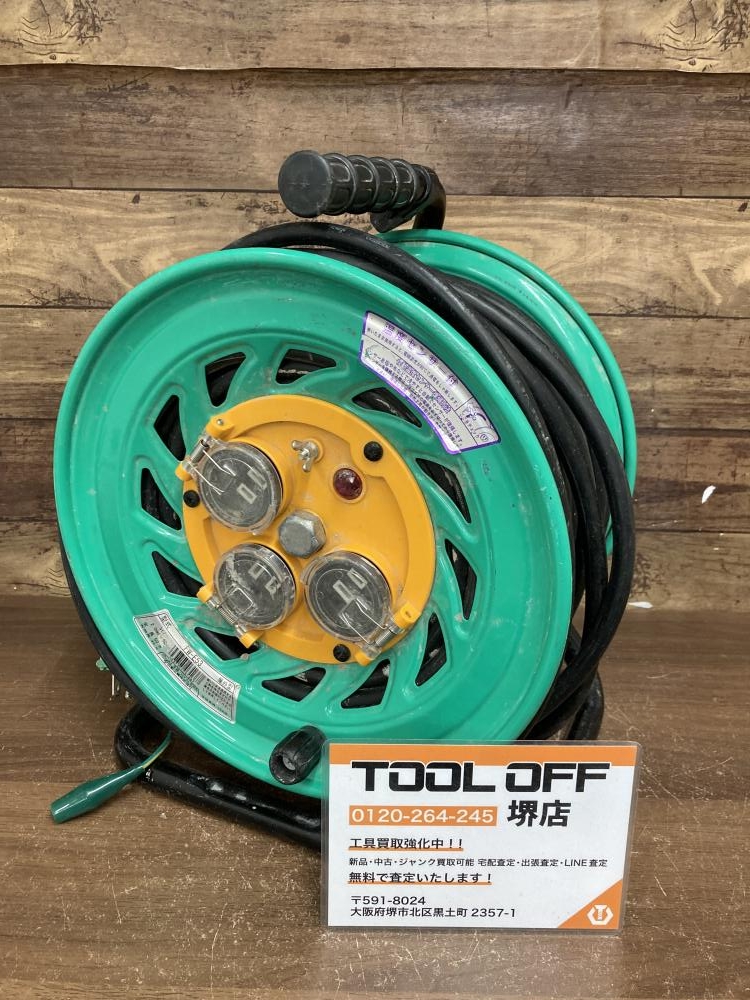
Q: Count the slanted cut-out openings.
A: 12